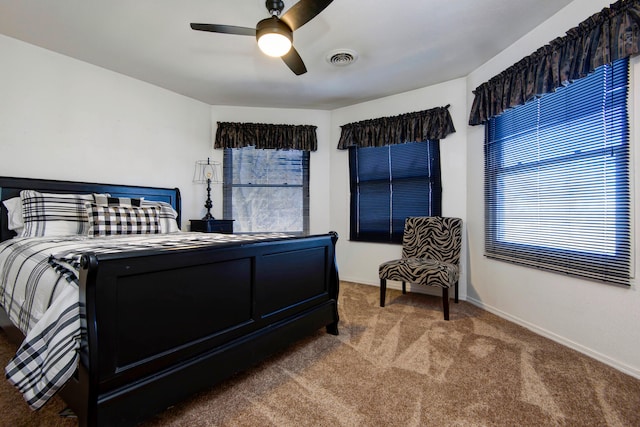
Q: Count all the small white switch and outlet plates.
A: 0